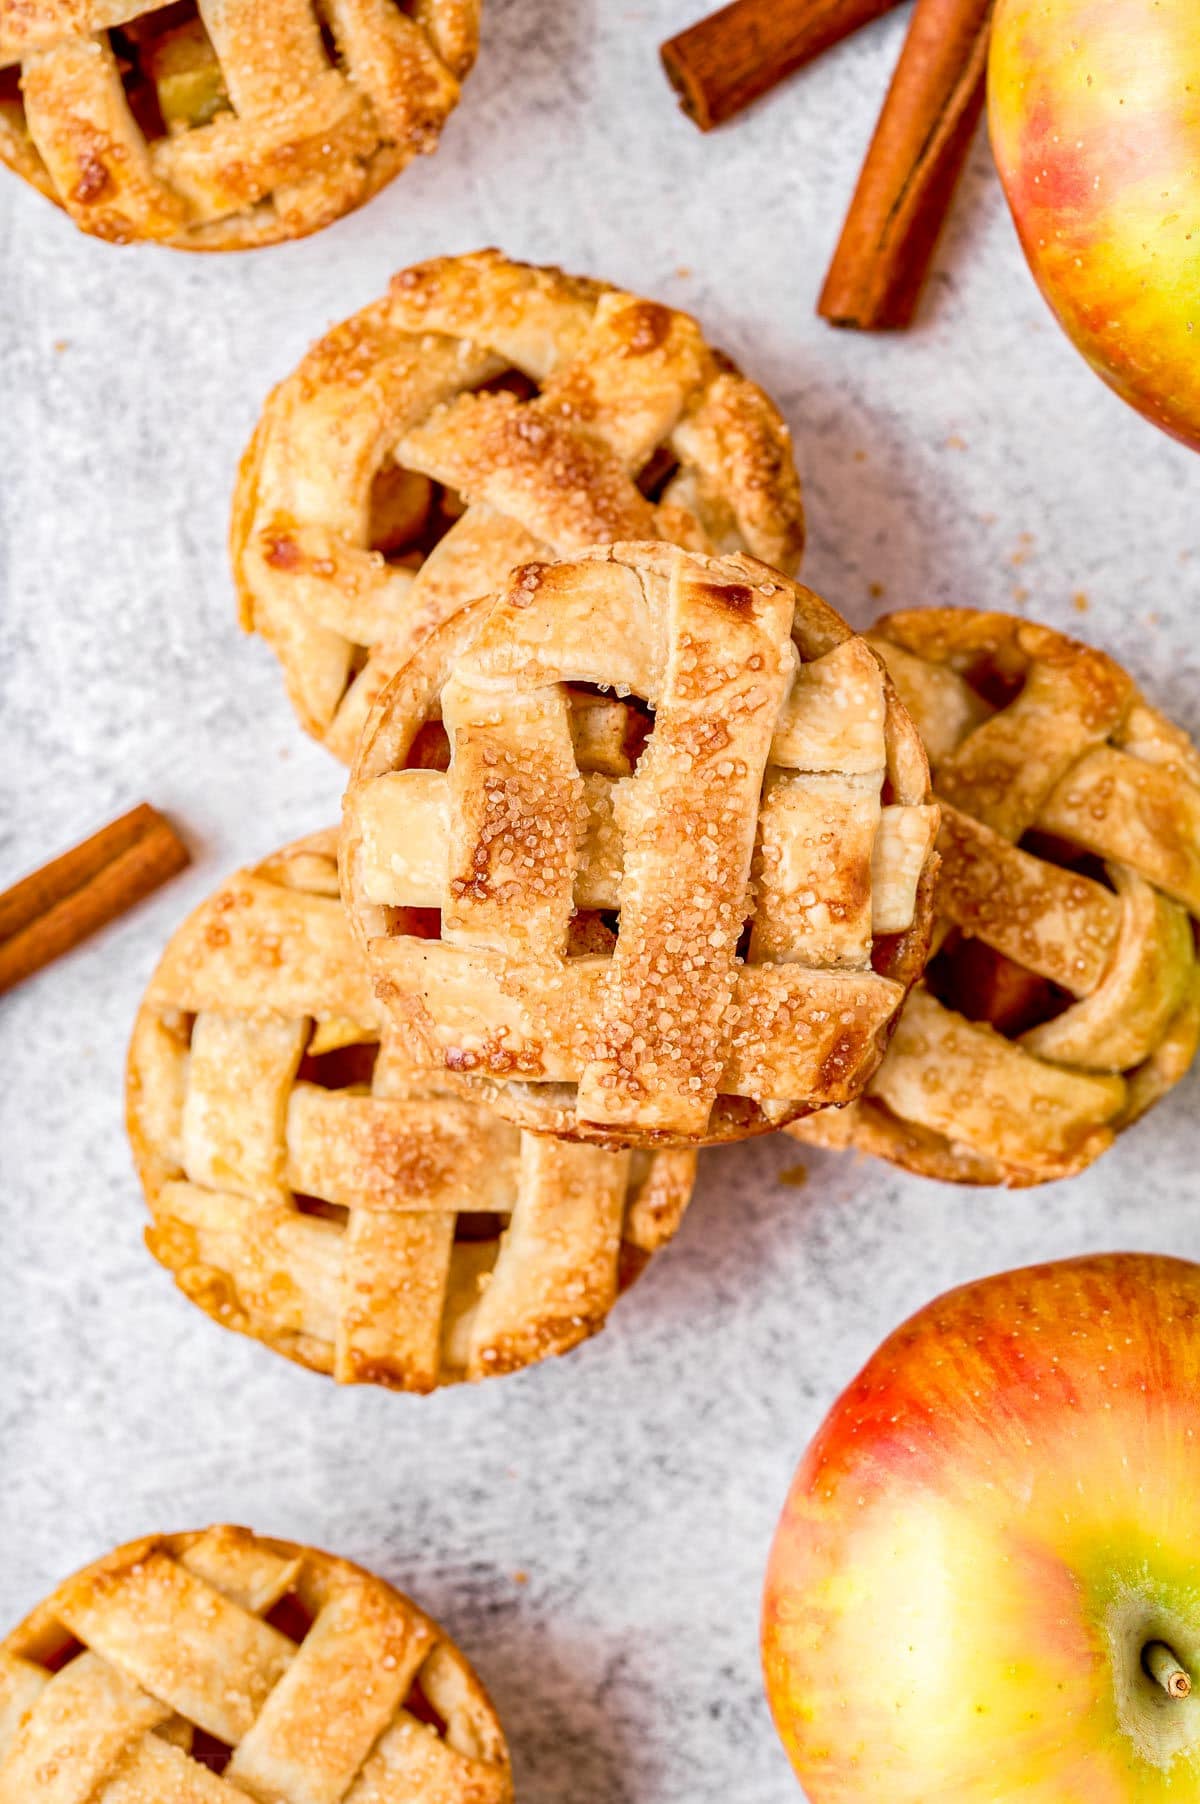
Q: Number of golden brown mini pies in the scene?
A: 6